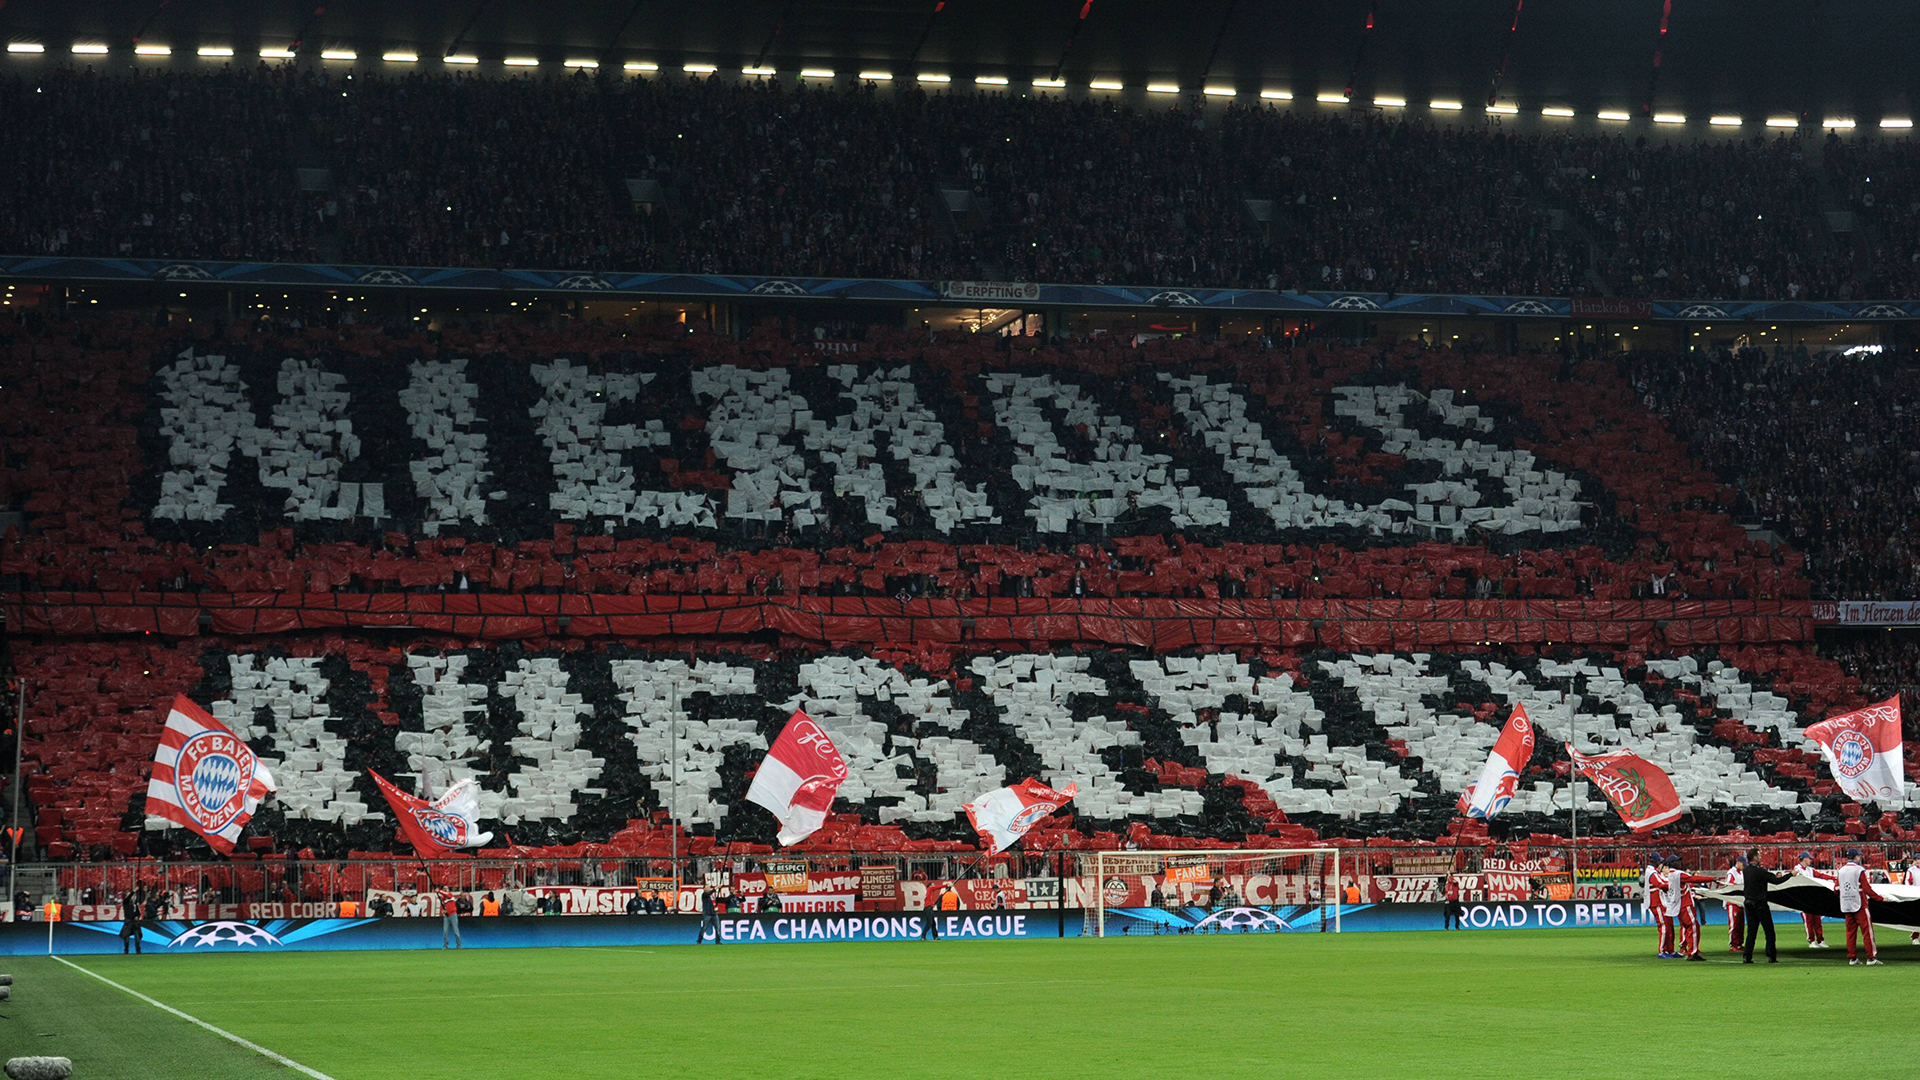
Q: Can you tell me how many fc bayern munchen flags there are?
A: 7